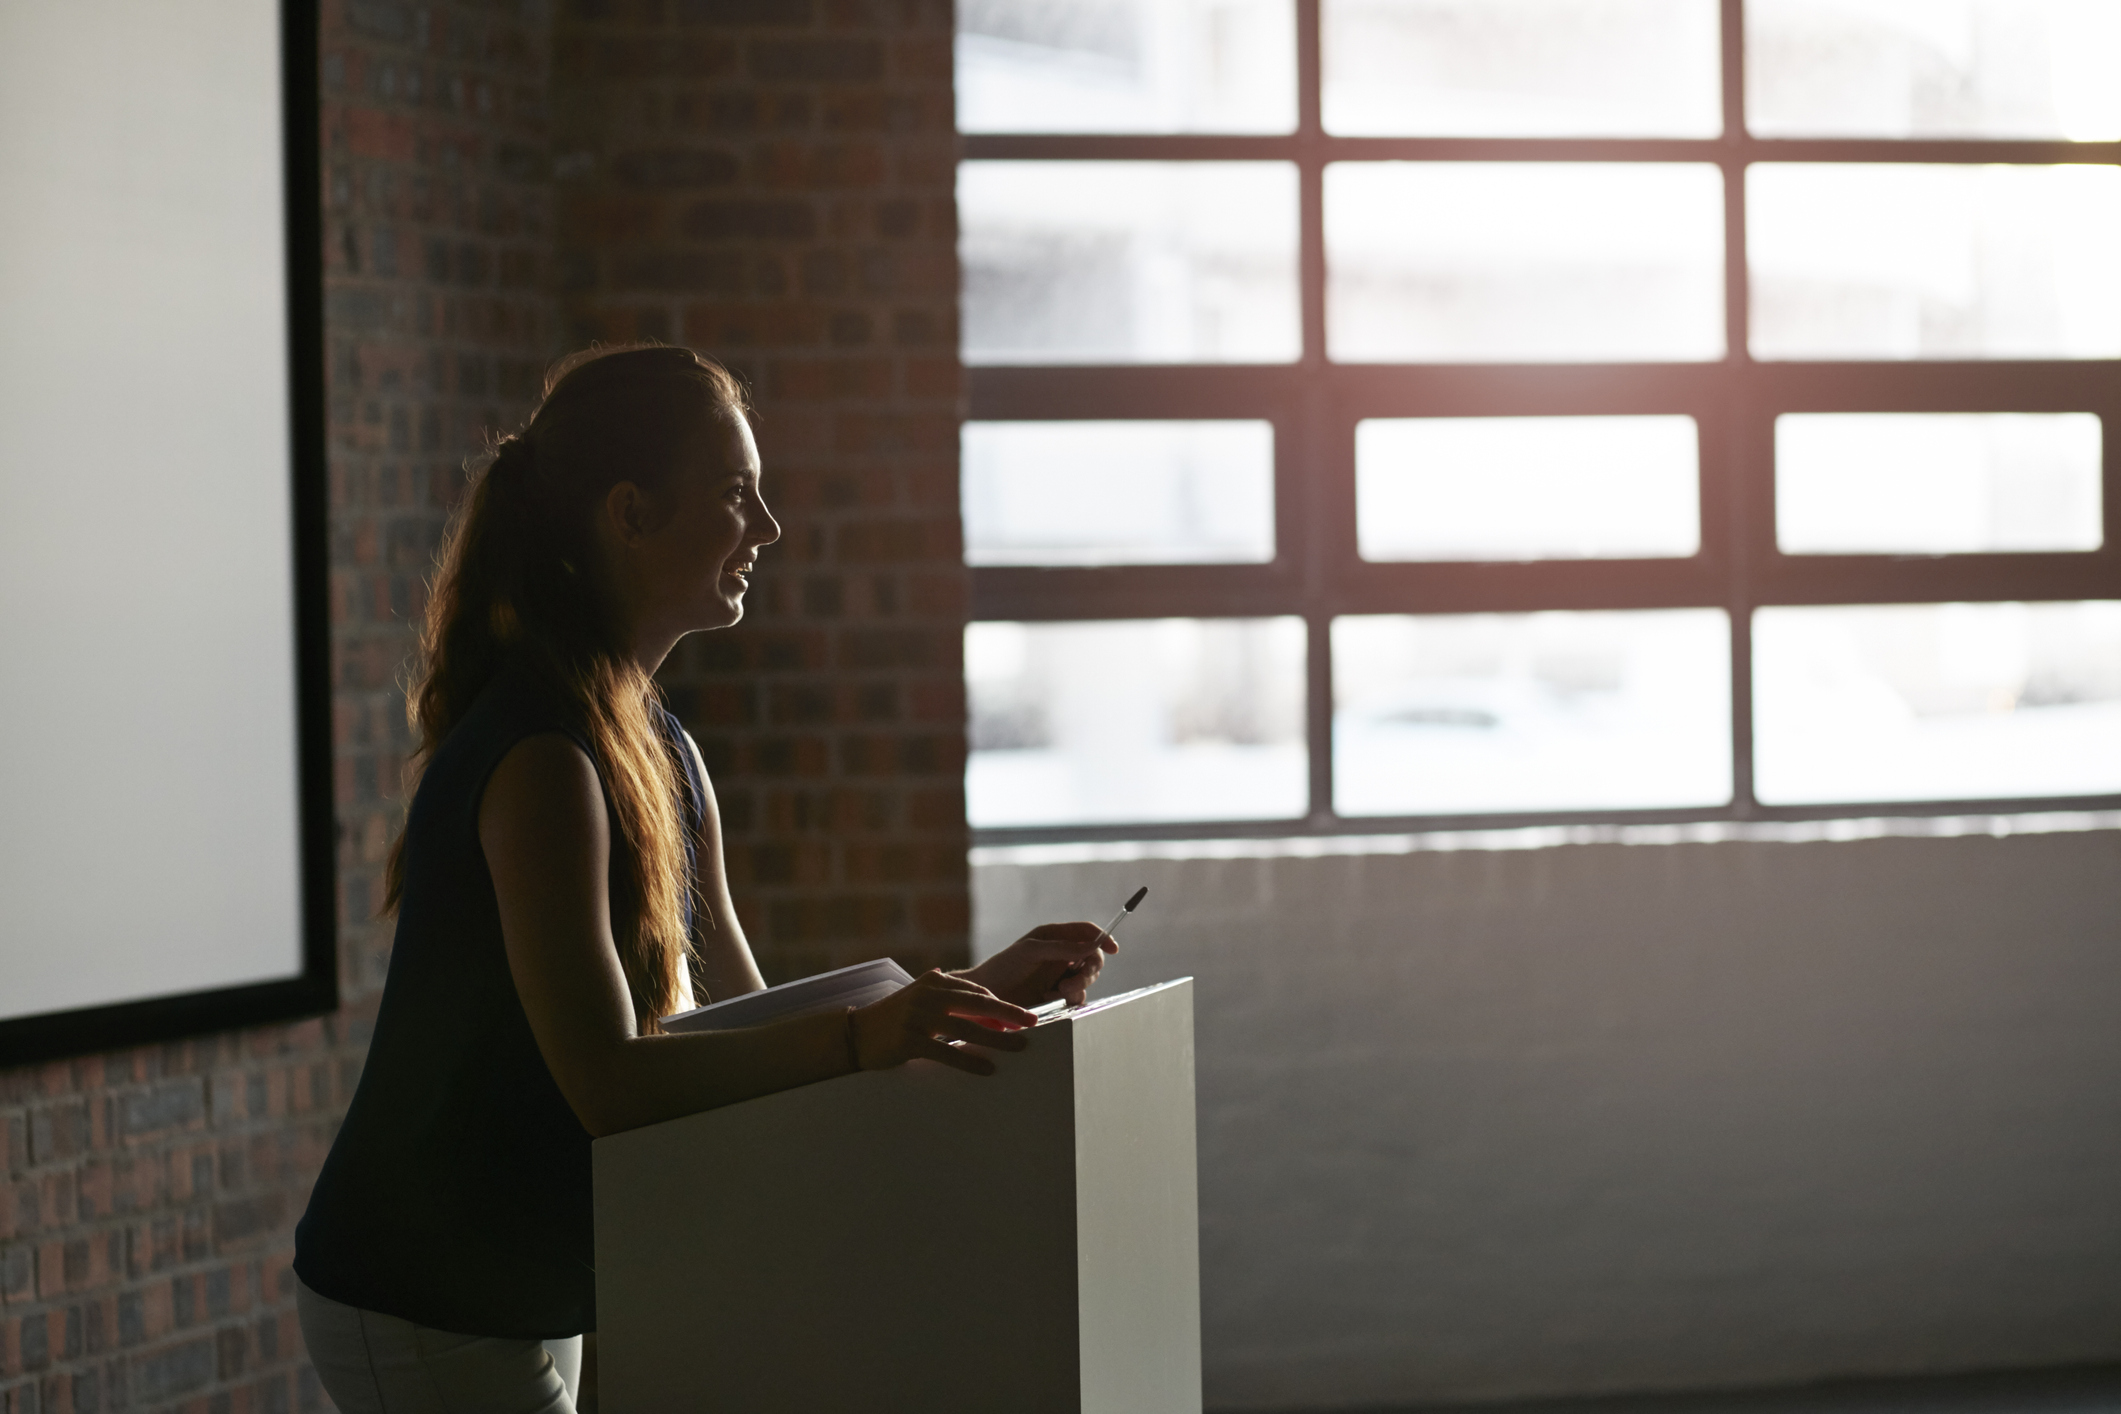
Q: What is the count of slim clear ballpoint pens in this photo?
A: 1